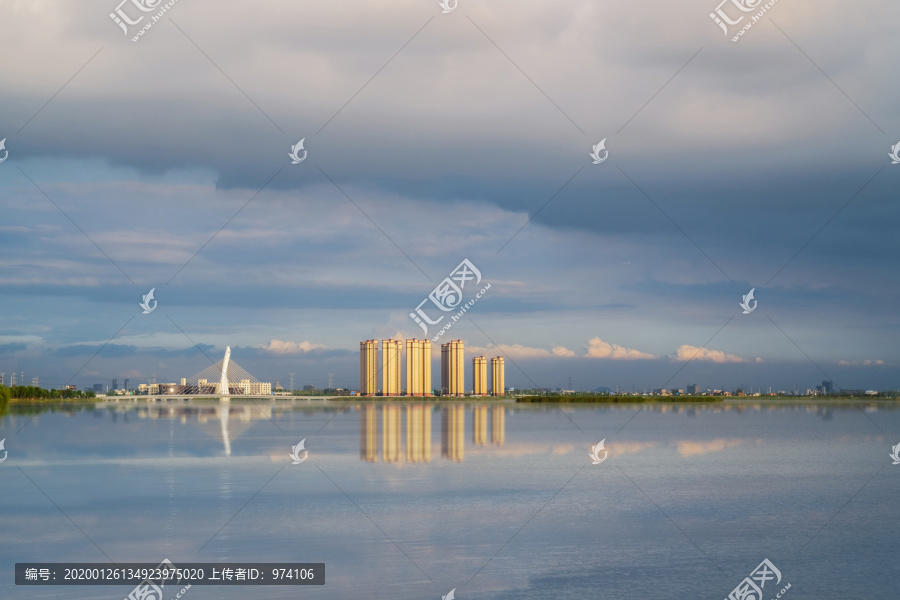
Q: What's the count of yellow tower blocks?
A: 6